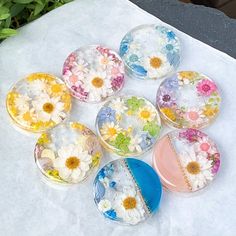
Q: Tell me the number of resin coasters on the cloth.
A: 8